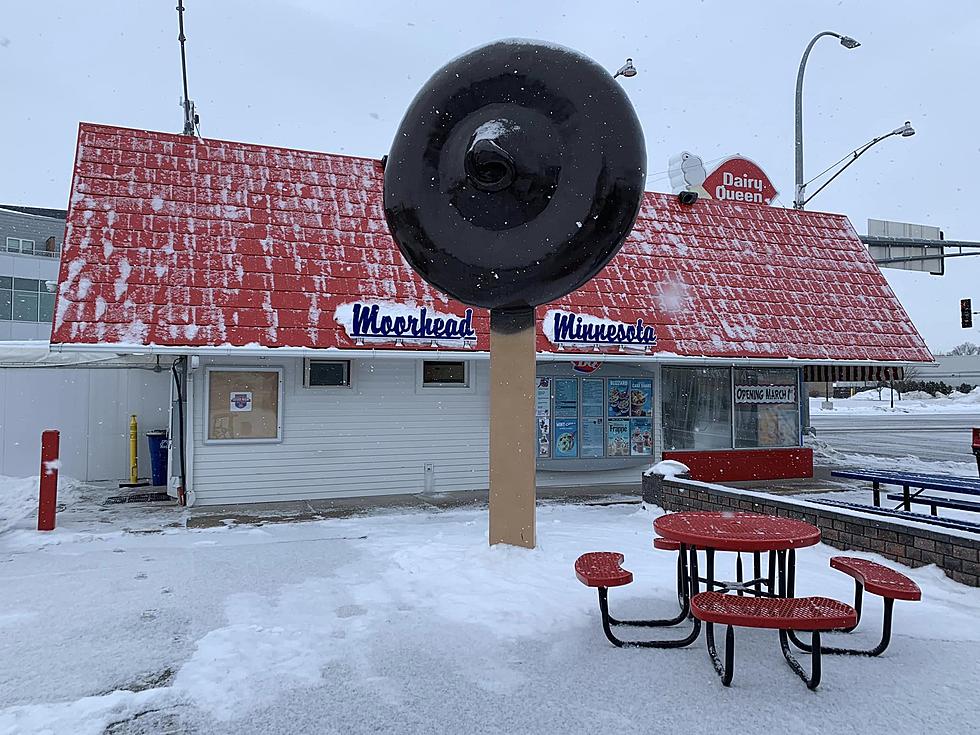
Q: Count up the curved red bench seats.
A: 4